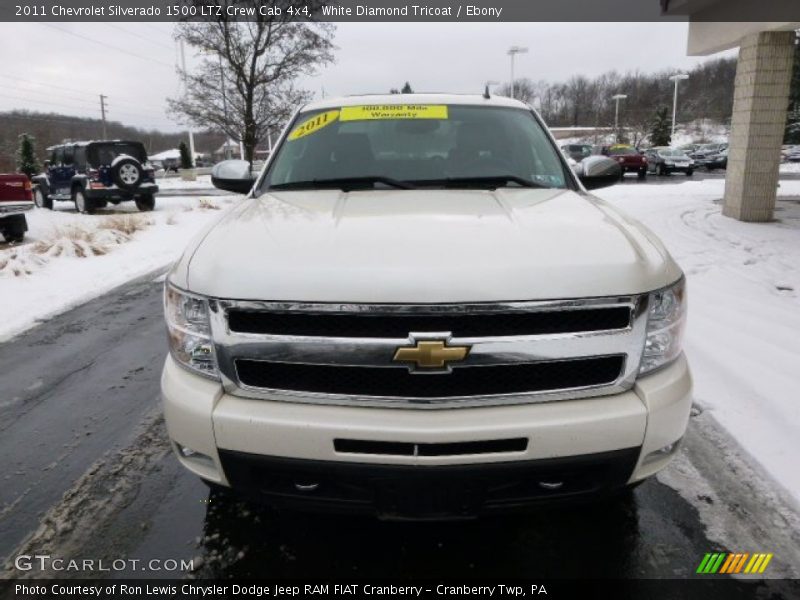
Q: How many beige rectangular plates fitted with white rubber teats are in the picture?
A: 0